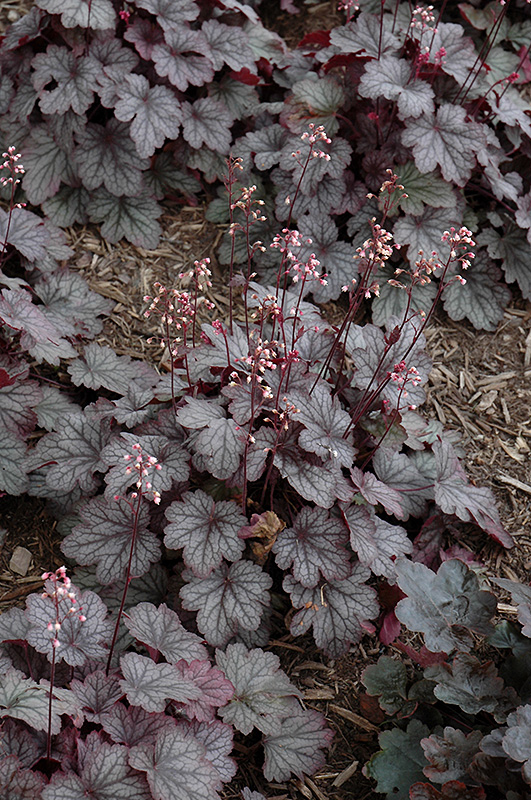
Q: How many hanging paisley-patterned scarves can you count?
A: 0